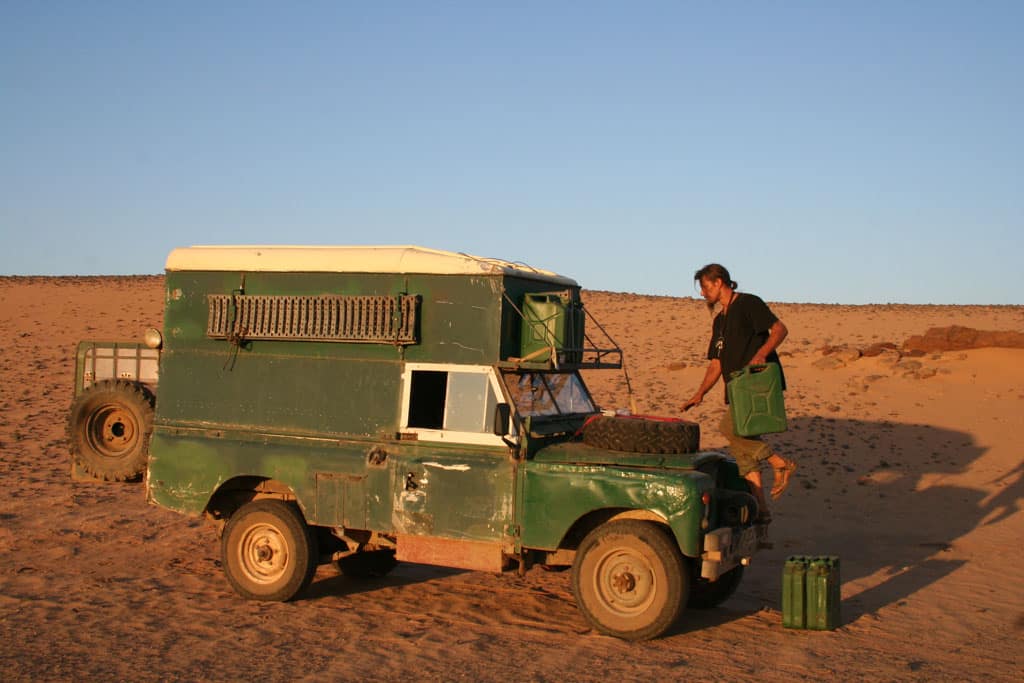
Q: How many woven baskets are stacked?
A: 0